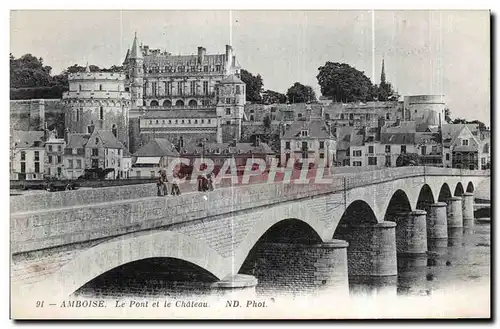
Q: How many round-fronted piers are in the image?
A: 7